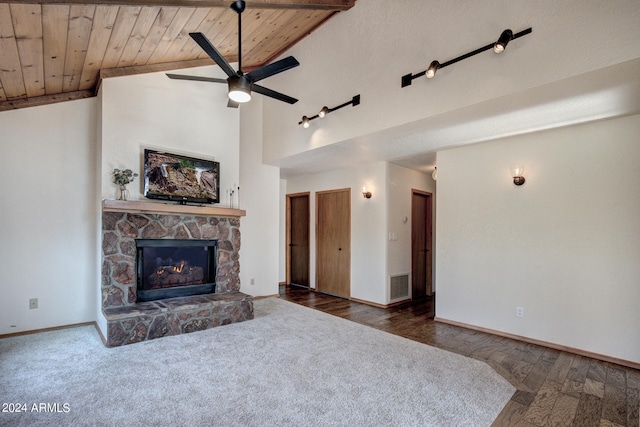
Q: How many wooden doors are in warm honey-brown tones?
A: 3